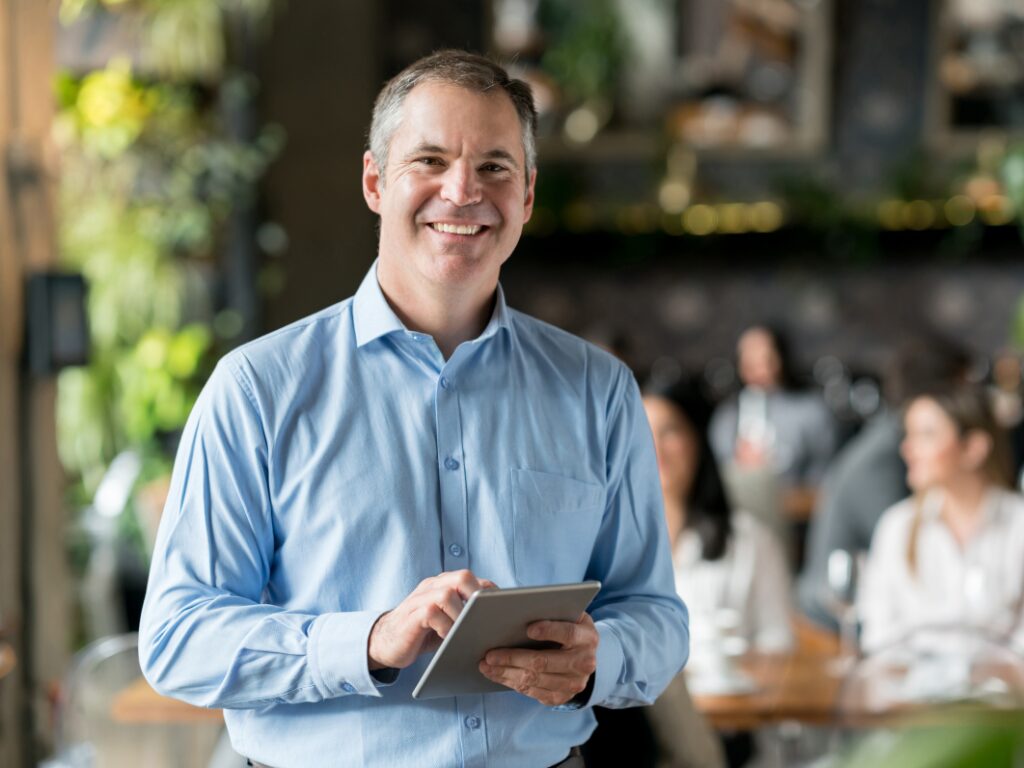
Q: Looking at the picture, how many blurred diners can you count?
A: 4